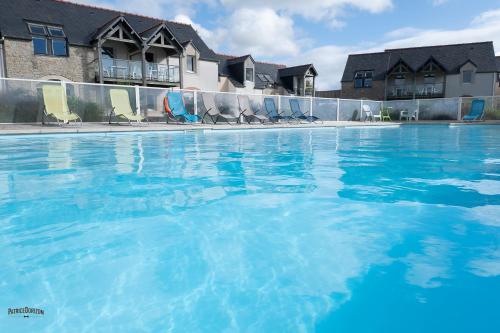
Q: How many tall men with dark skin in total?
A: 0